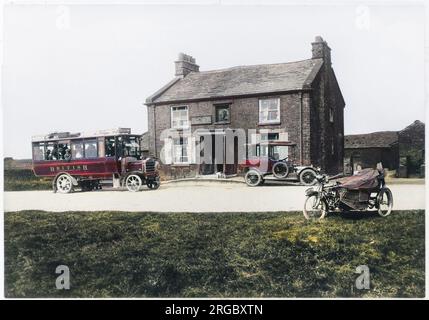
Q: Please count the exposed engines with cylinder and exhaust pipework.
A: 1